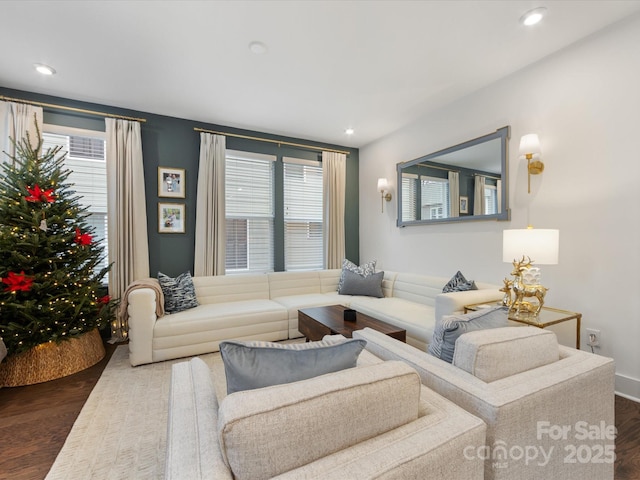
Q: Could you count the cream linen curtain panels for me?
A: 4